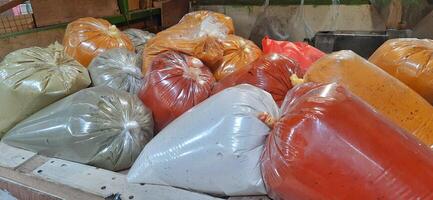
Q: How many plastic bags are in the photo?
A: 14